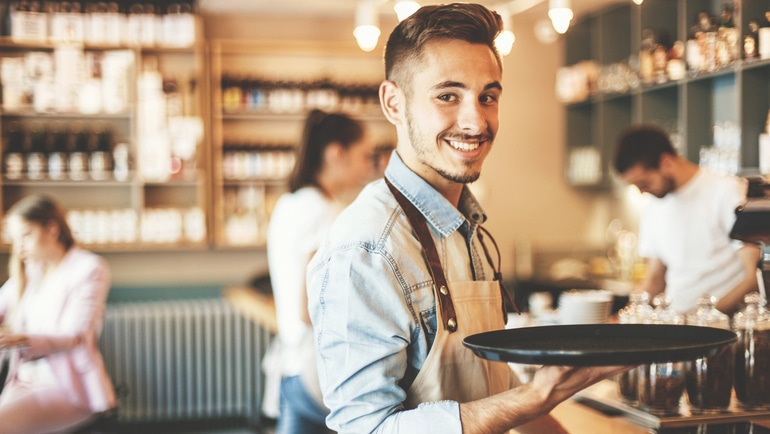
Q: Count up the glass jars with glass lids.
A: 4